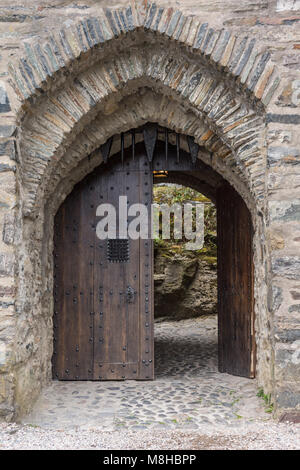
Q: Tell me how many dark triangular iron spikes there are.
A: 3